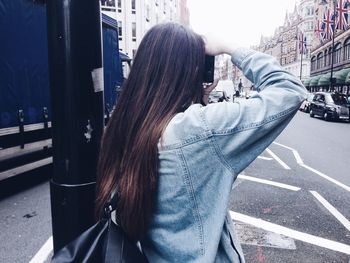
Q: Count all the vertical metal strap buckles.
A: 2